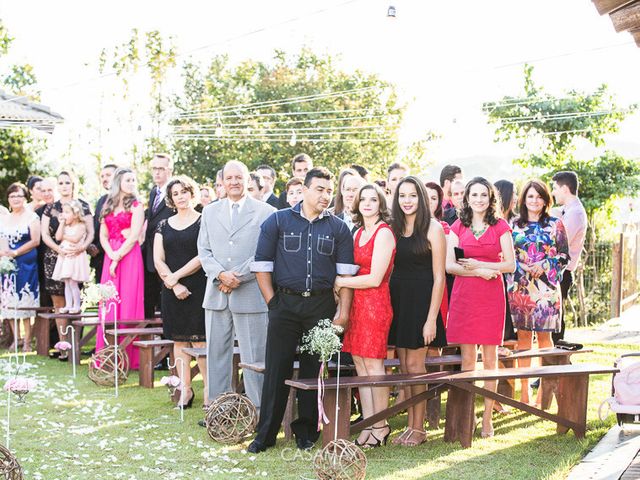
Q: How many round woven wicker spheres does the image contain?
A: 4